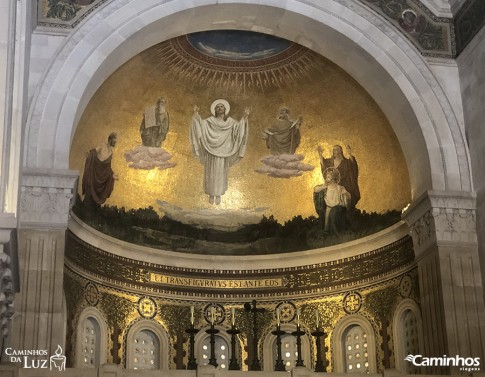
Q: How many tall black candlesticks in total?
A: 6